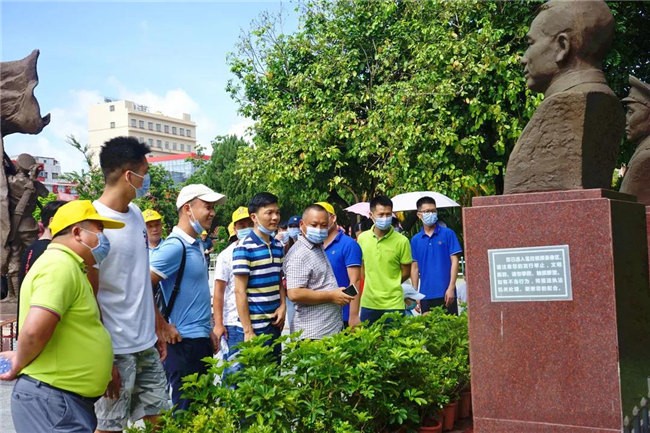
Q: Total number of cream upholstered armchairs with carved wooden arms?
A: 0